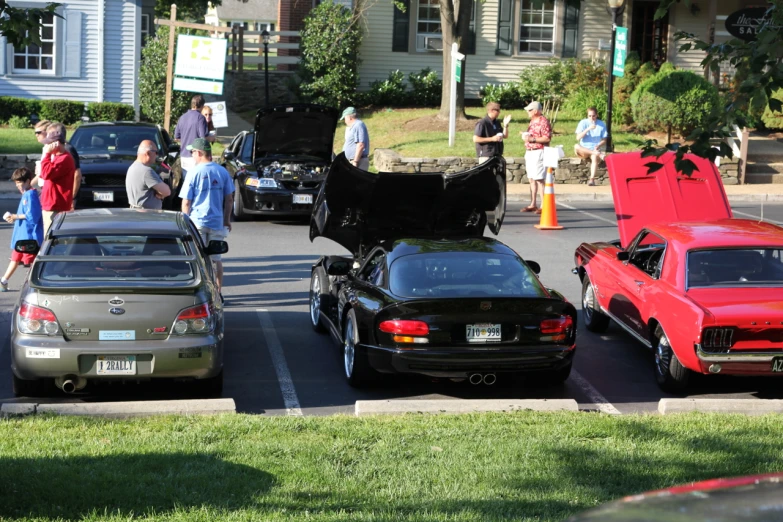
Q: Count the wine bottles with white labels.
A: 0